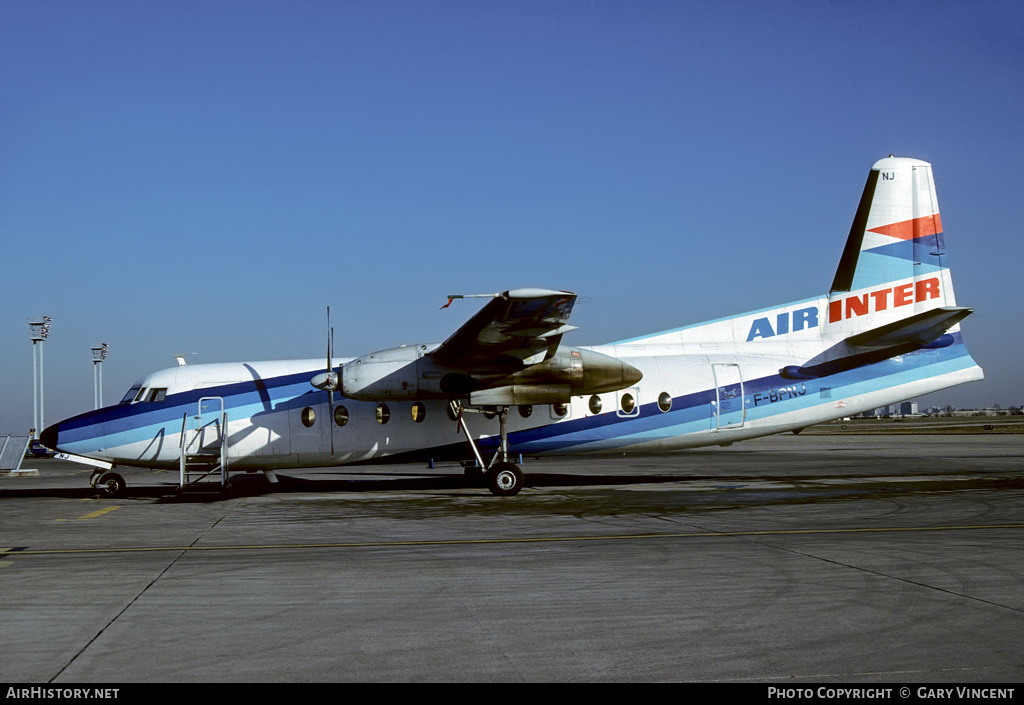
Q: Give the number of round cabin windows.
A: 11